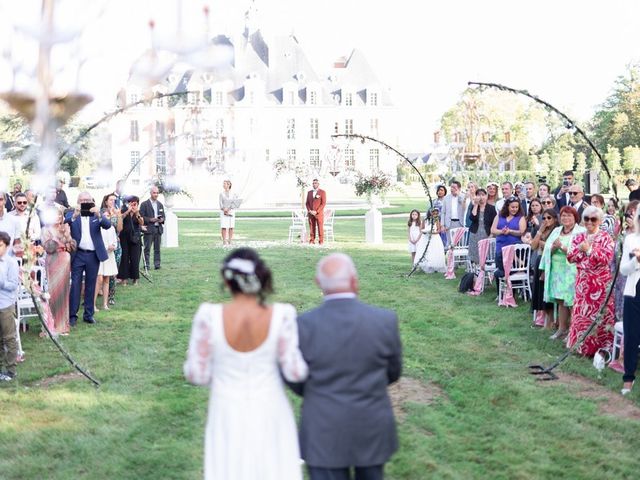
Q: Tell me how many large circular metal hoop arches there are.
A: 4